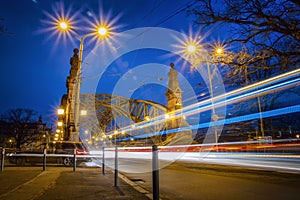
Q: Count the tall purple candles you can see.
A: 0